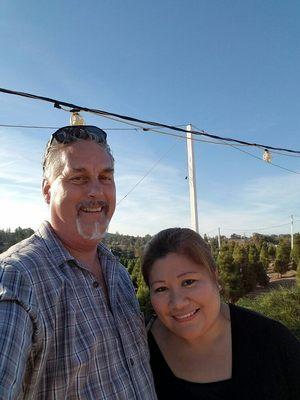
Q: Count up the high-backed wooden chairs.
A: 0